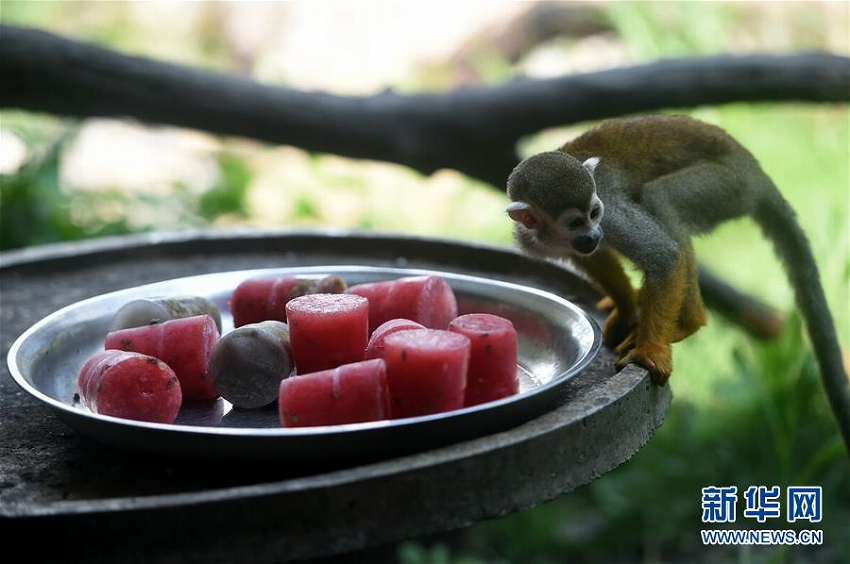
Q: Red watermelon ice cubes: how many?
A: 9